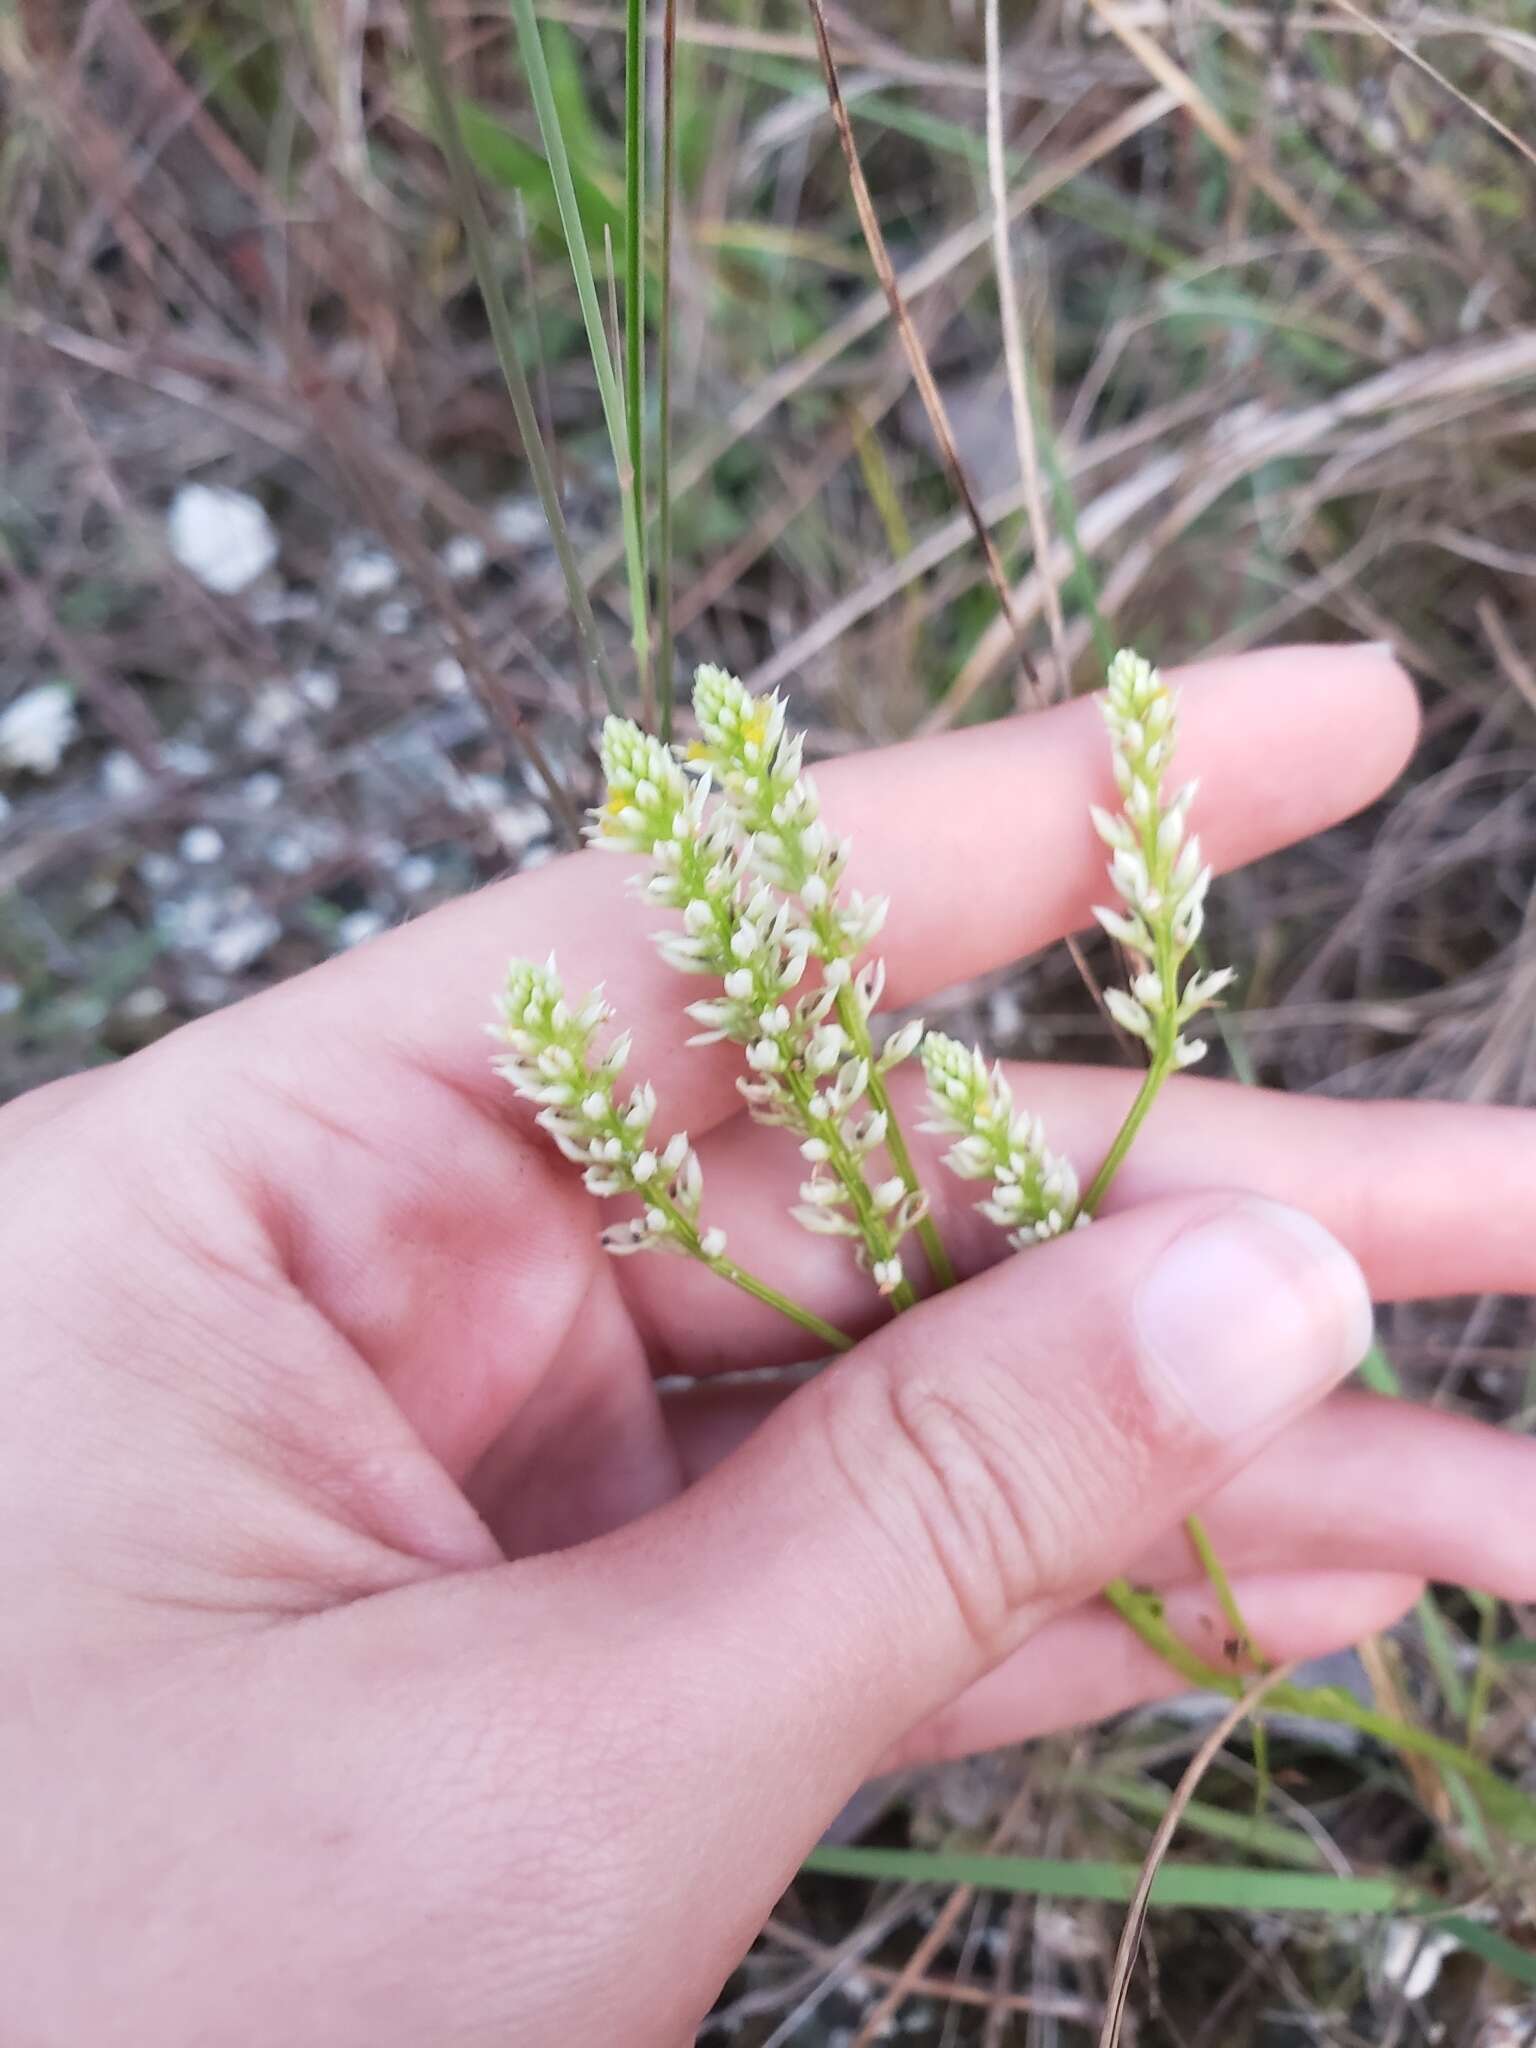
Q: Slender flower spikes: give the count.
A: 5